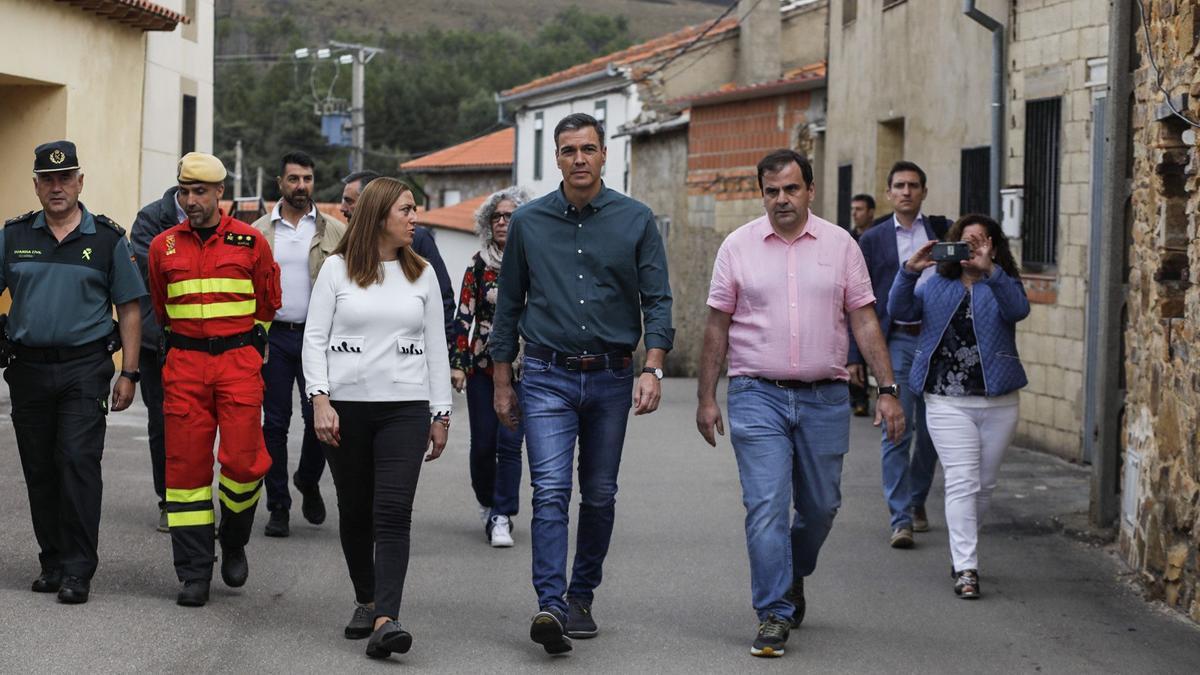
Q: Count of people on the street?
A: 12